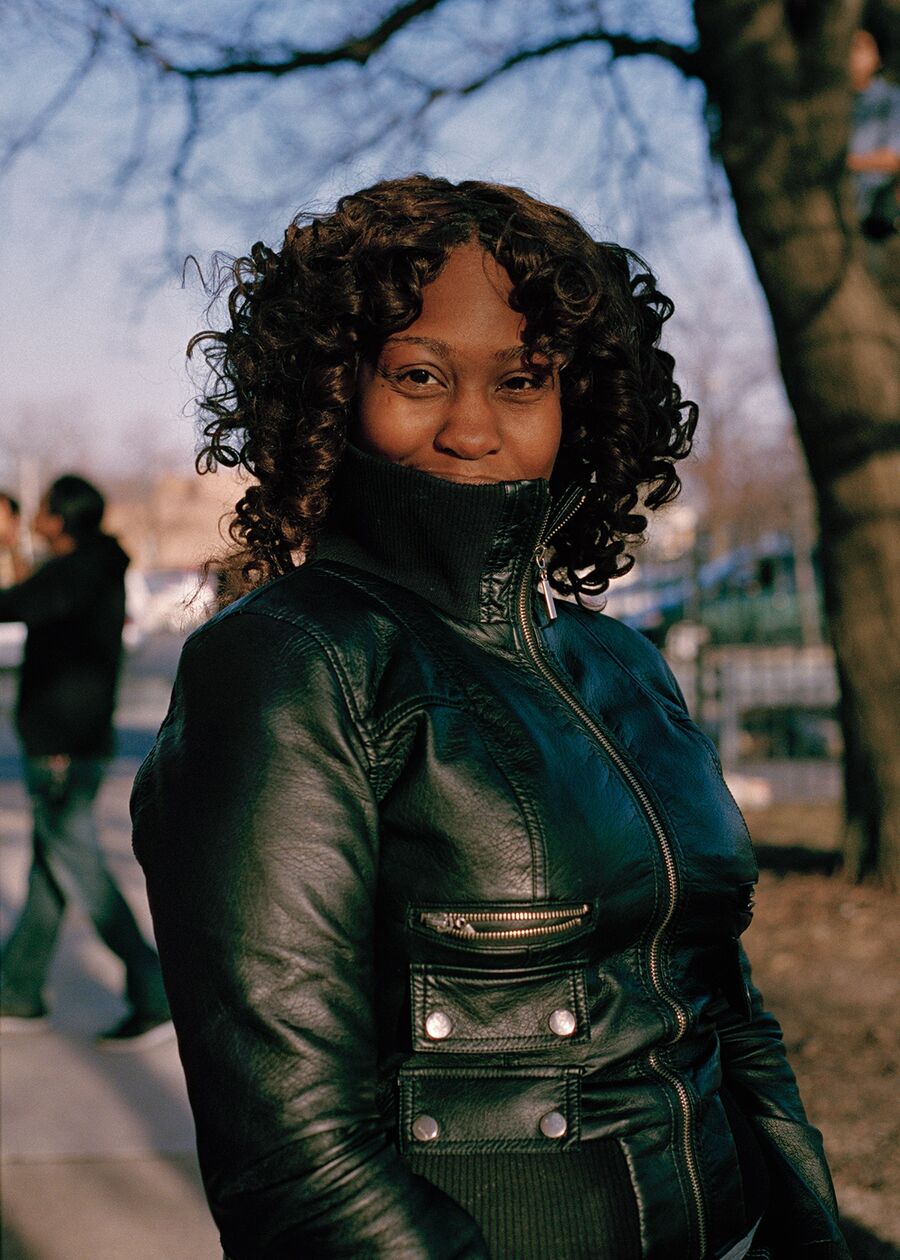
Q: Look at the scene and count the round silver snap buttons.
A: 4